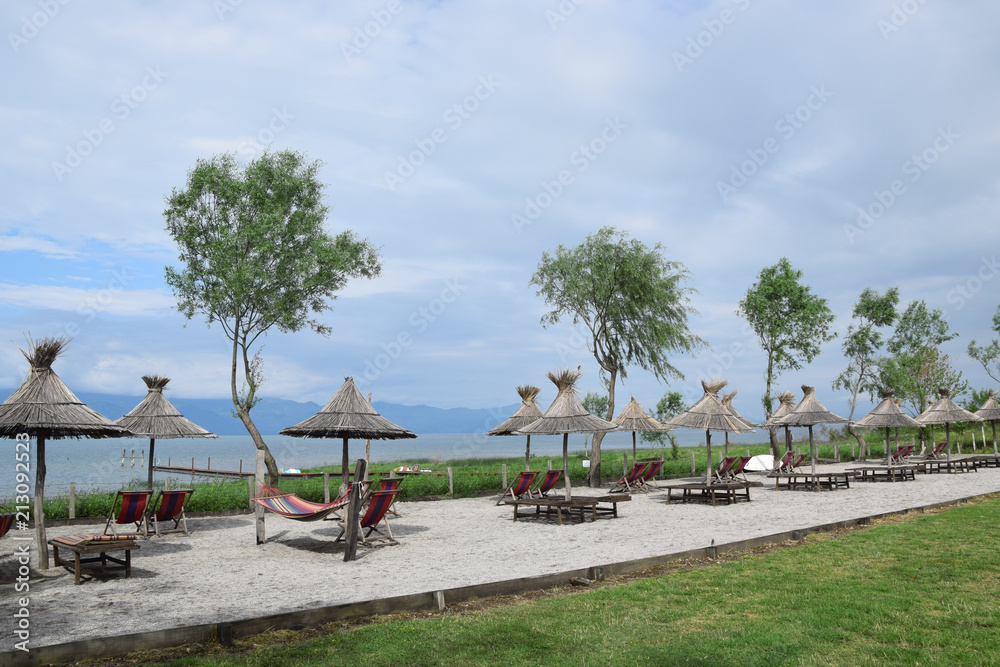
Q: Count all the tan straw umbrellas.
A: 15